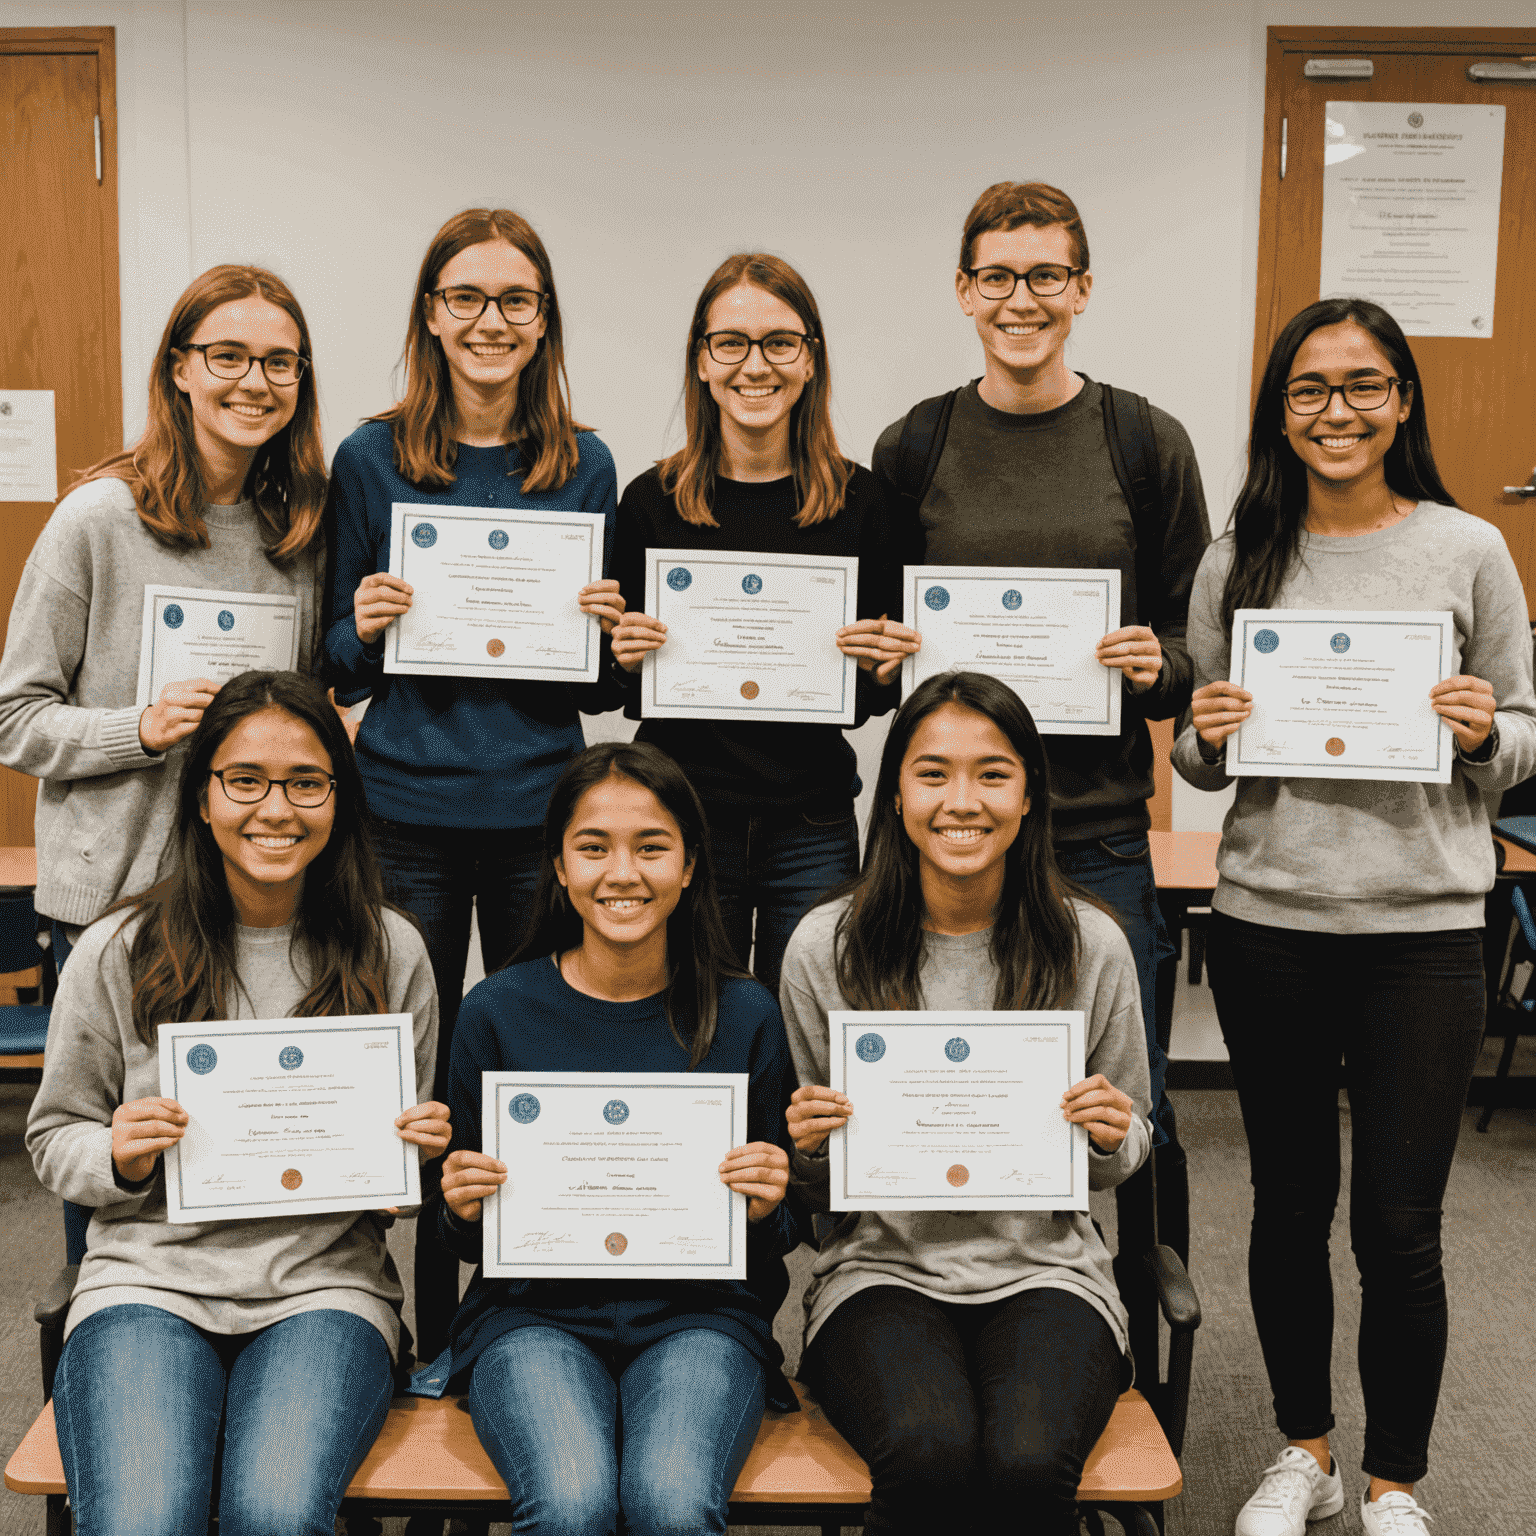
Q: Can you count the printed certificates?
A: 8